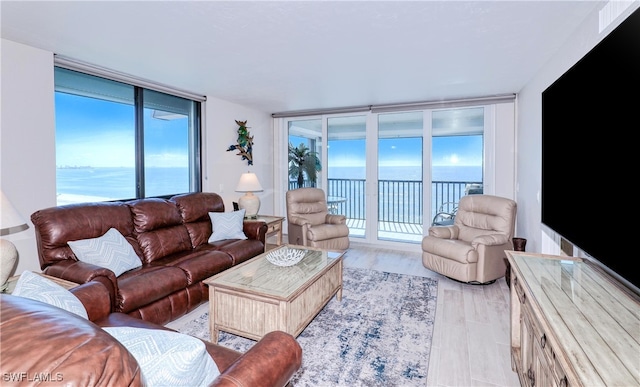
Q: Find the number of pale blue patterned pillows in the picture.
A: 4